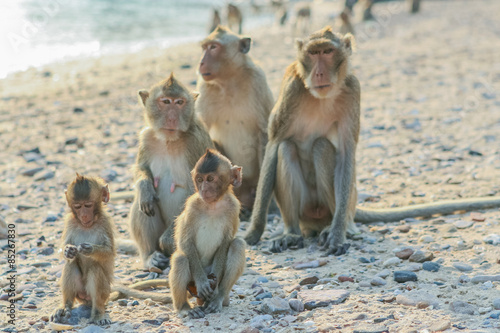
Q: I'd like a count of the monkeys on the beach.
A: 5